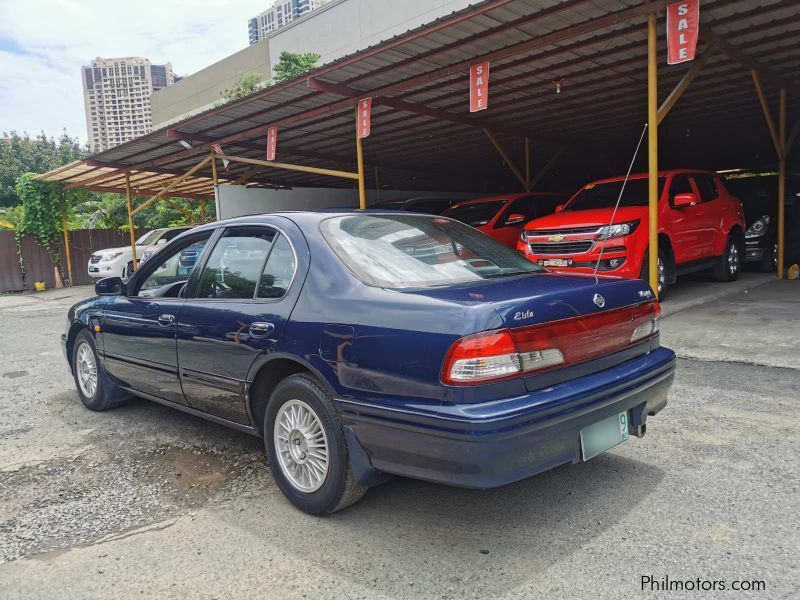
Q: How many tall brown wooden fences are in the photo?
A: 1